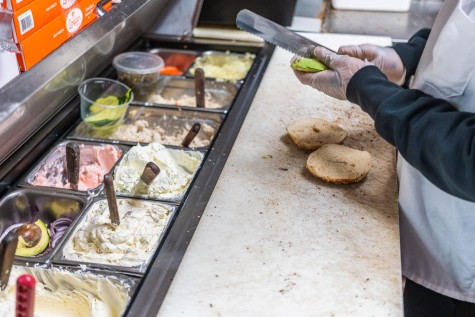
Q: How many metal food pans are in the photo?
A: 9